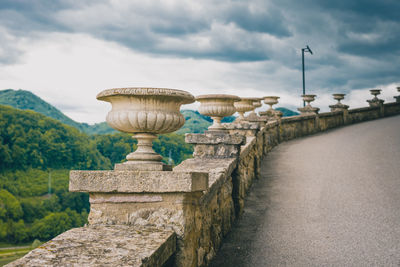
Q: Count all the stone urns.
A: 9